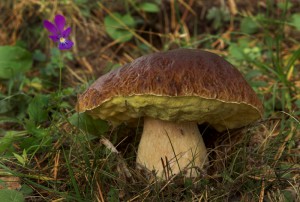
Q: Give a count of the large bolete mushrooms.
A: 1